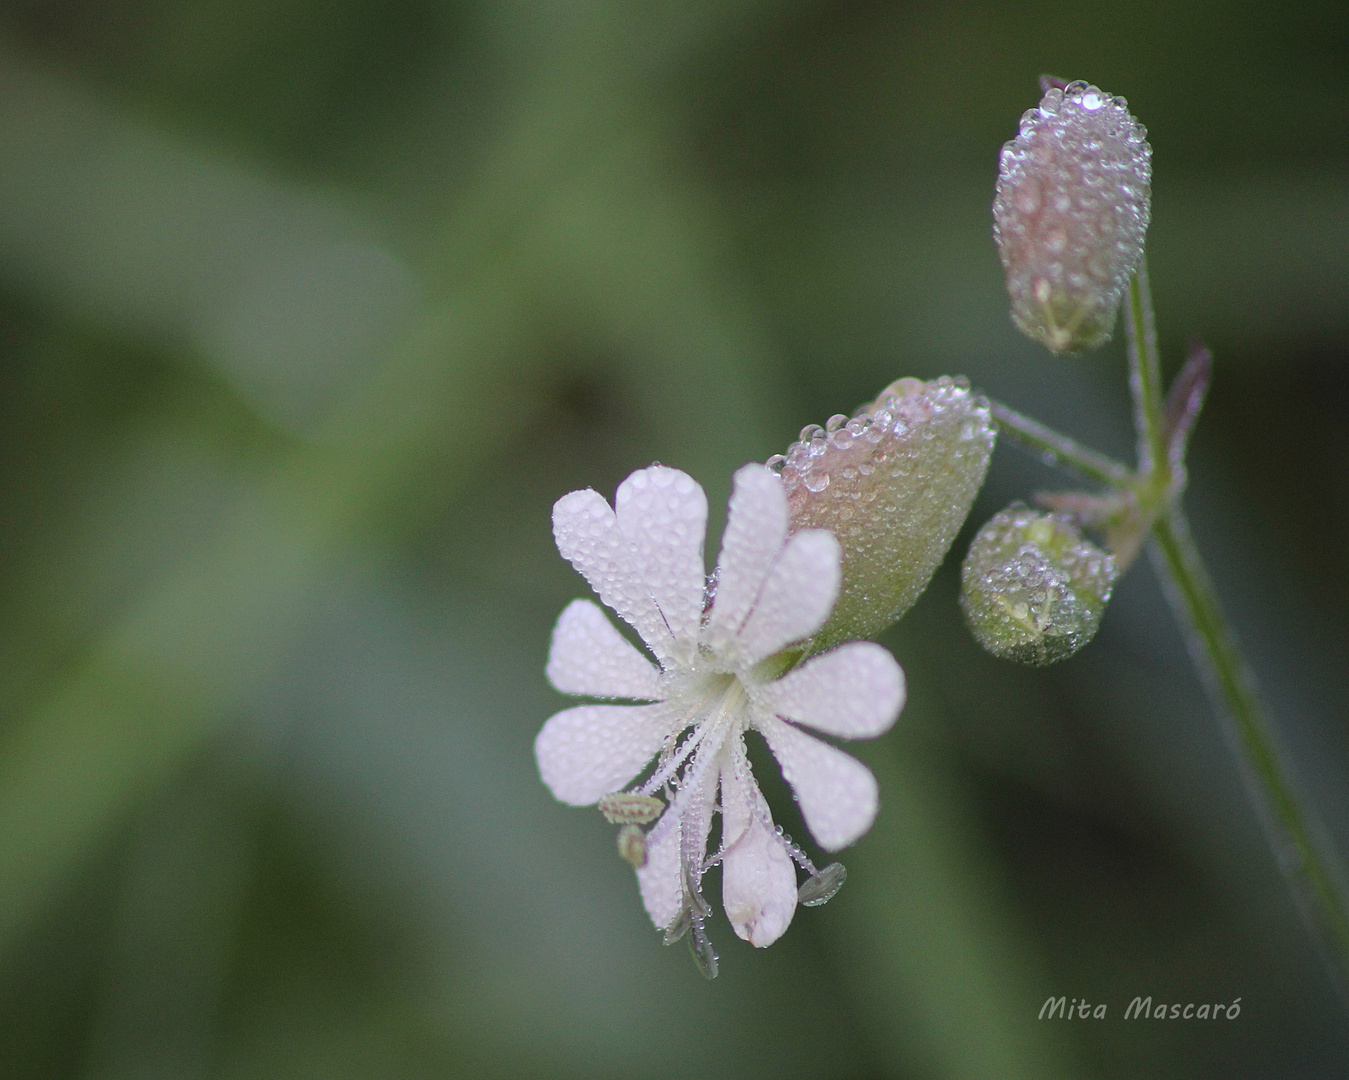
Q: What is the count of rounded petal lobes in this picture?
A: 10